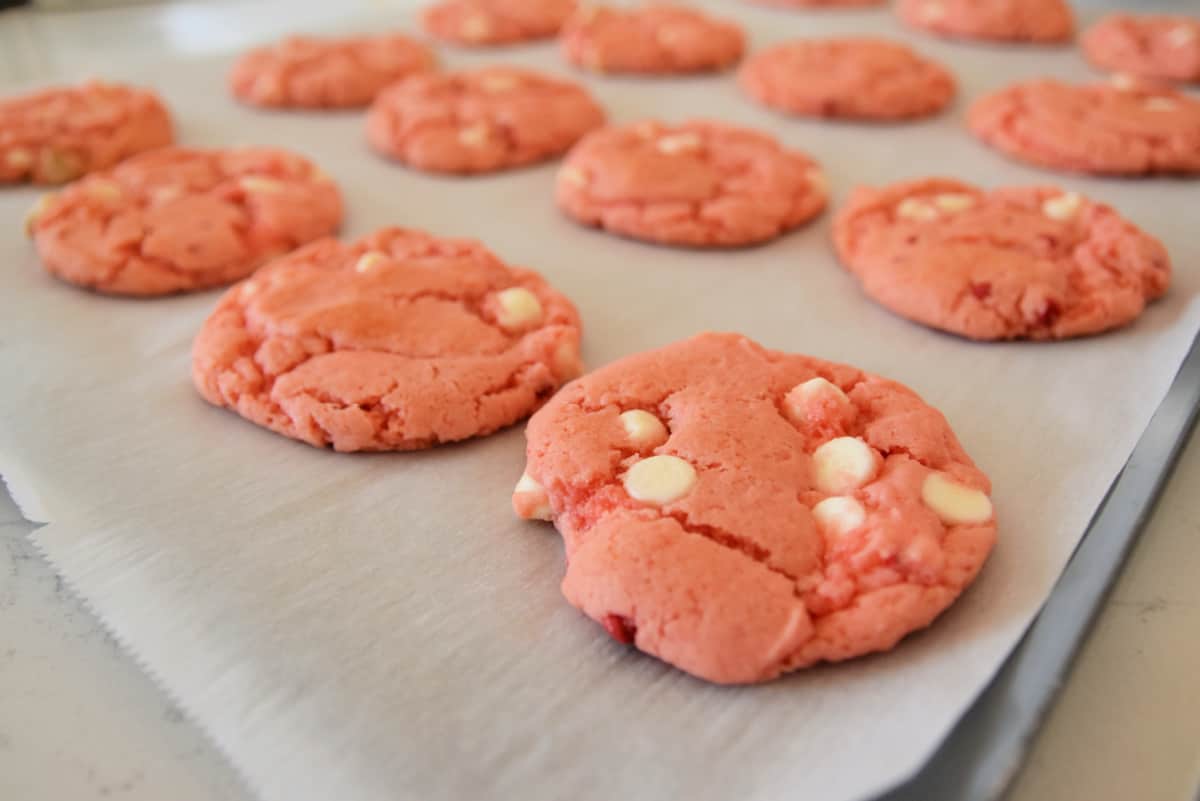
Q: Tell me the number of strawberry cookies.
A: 15